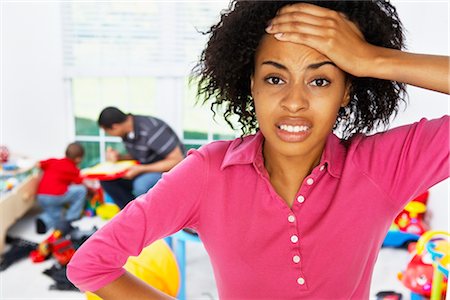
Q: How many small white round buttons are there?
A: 7